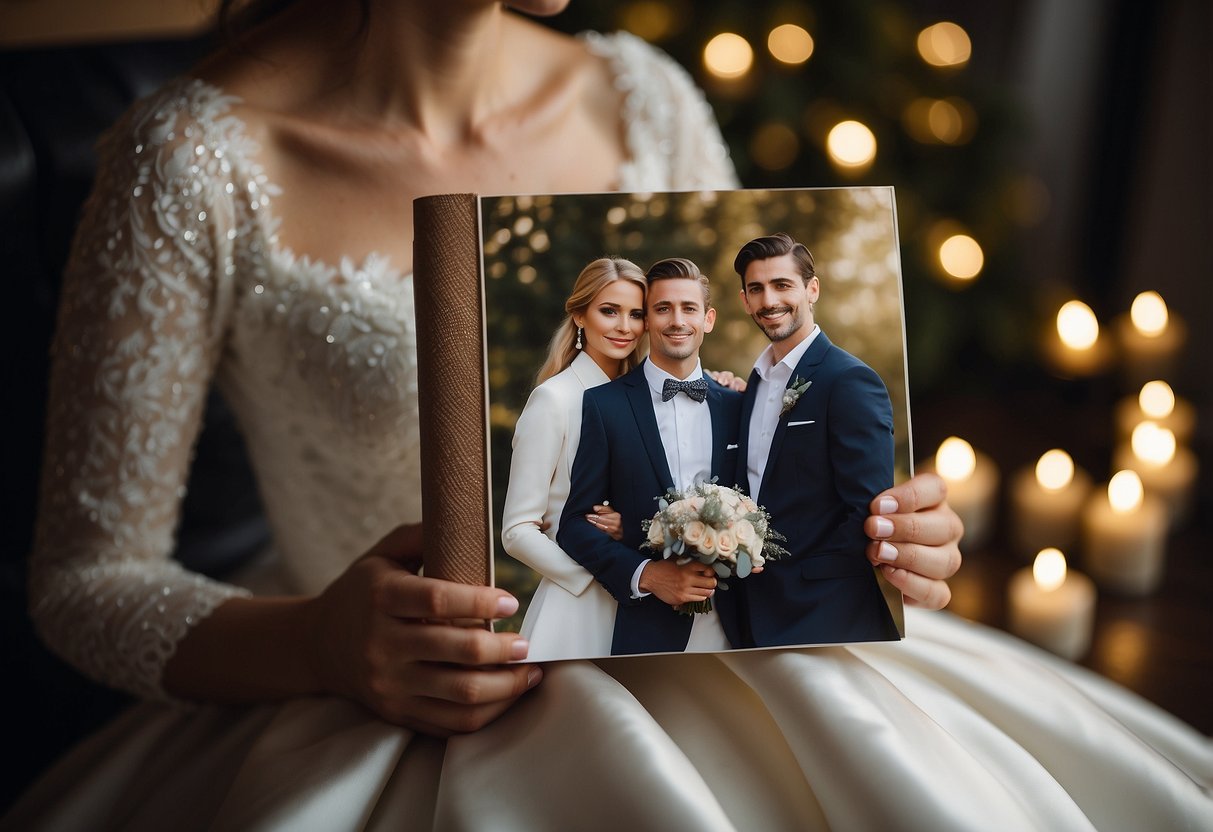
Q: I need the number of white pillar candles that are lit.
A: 8